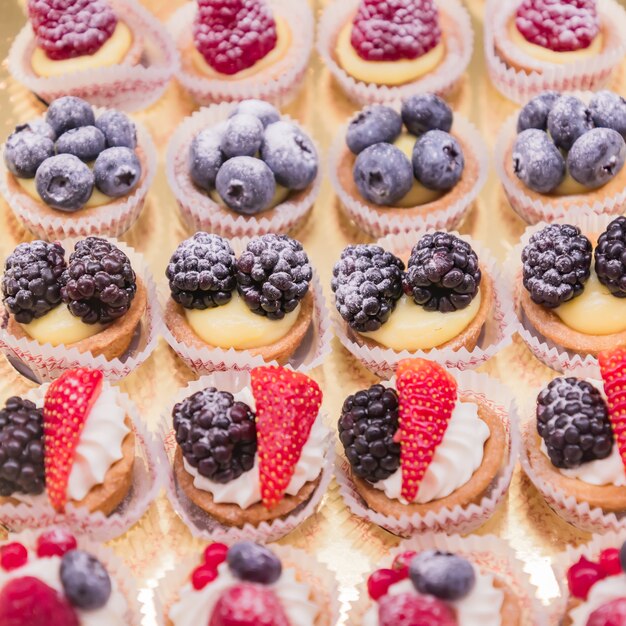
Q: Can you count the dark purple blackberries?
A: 12